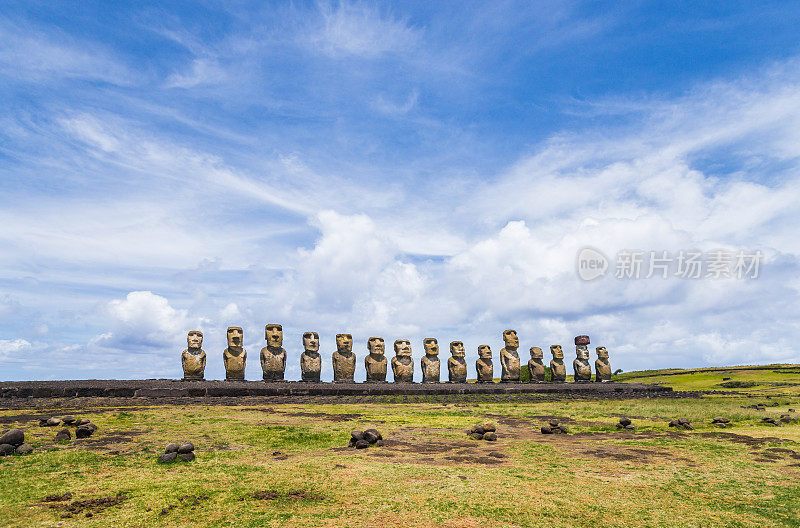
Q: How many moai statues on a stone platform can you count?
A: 15